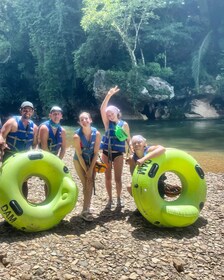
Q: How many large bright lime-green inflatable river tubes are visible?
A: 2